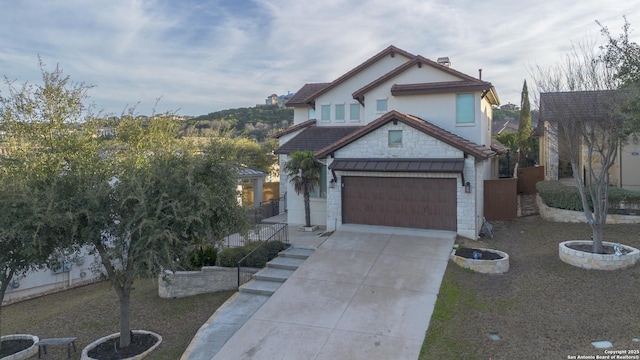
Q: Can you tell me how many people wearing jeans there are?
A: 0